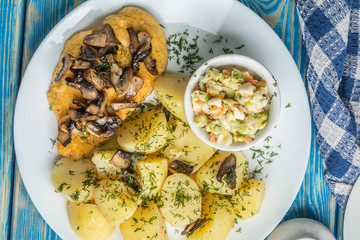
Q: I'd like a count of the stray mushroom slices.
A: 5